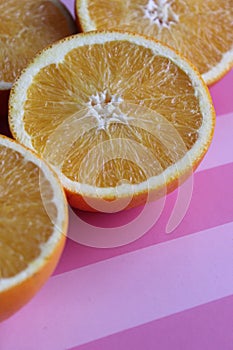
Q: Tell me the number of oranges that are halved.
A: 4